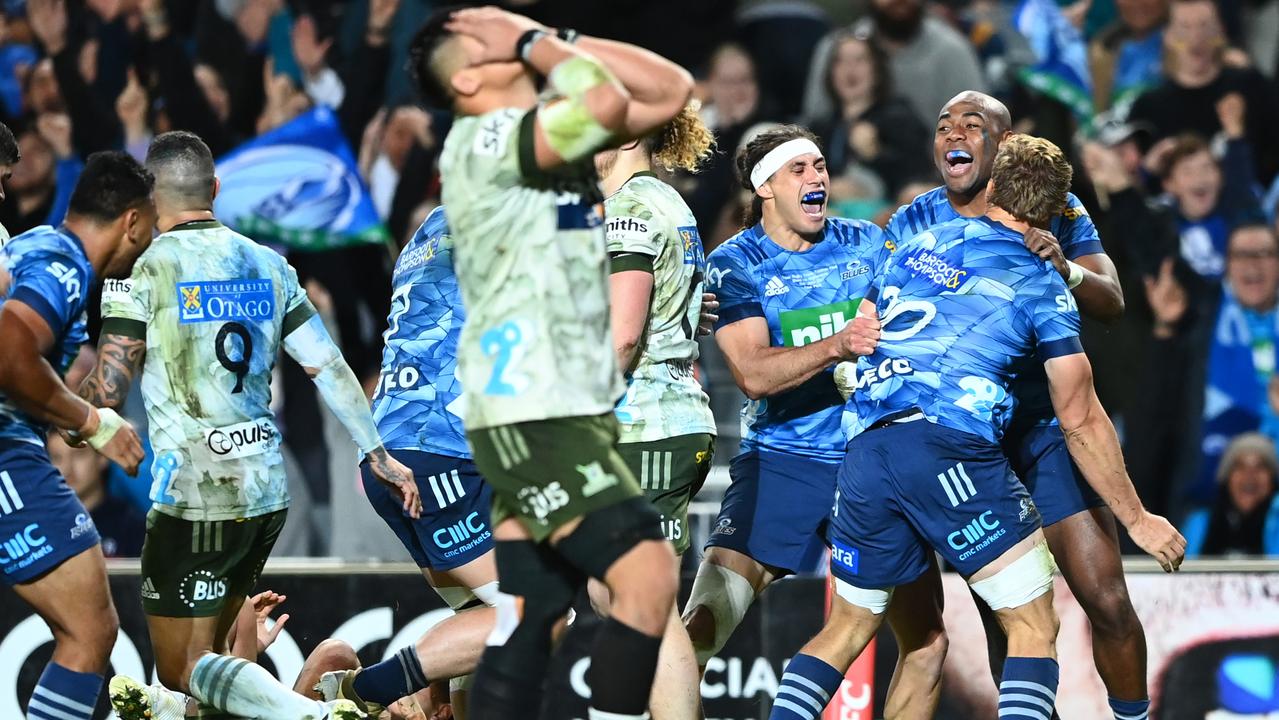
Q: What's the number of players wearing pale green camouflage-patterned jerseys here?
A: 3